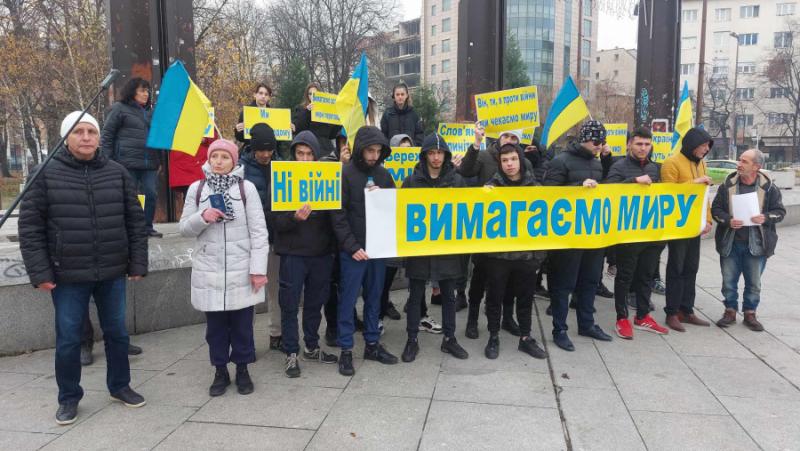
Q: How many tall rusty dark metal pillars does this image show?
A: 3